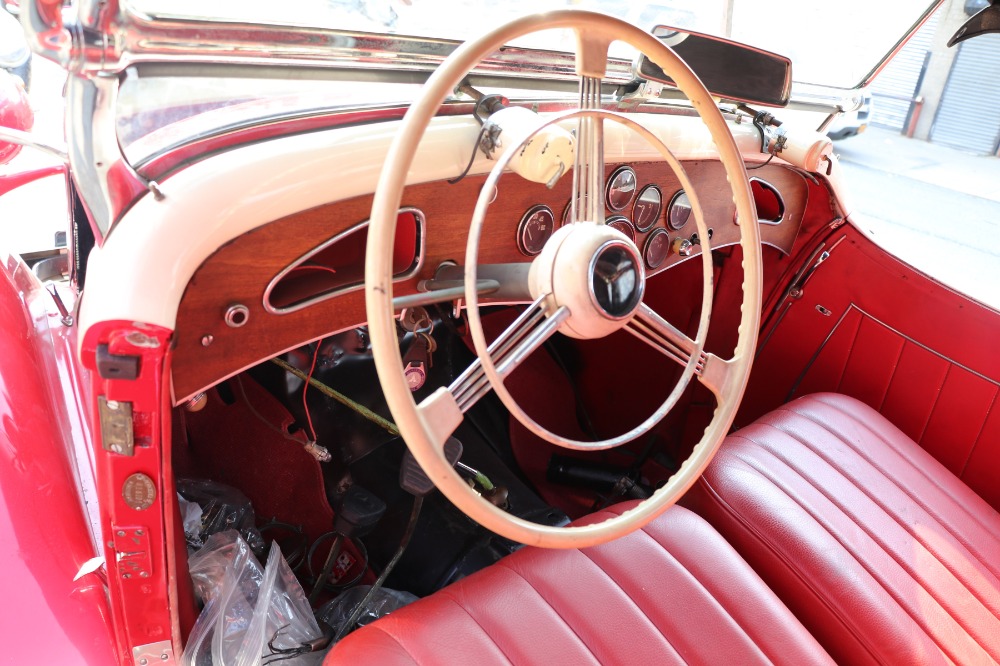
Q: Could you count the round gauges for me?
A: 7